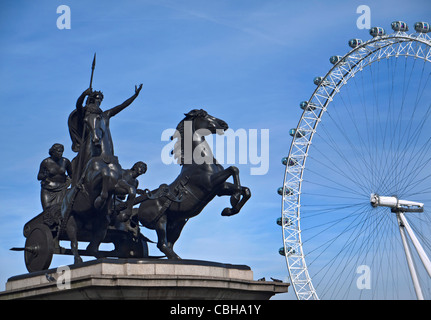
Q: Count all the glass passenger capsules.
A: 12